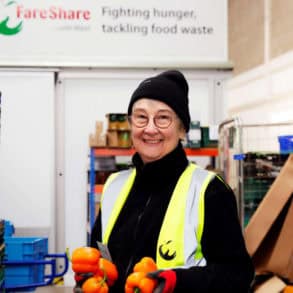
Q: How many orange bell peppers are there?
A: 5